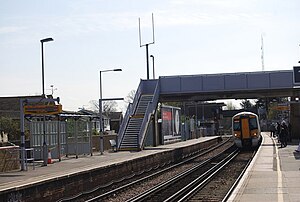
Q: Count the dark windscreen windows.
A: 2